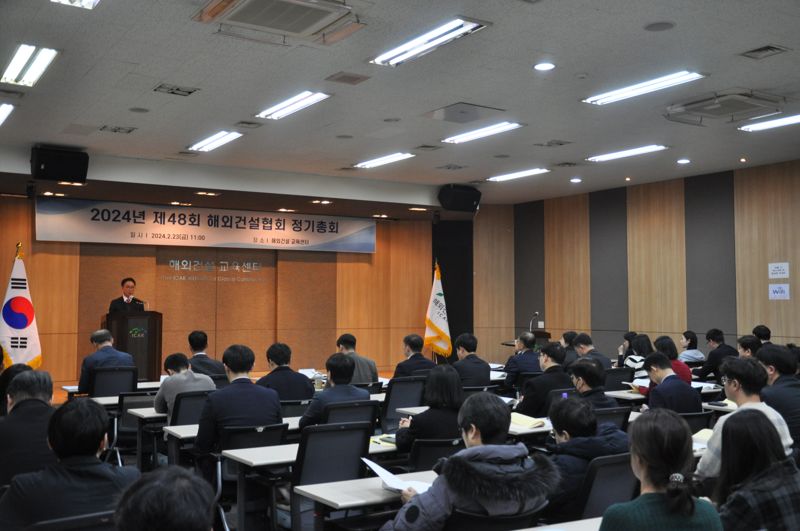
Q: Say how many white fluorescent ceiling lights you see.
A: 12